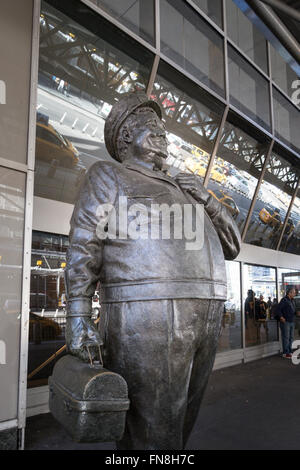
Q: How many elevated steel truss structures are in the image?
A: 1